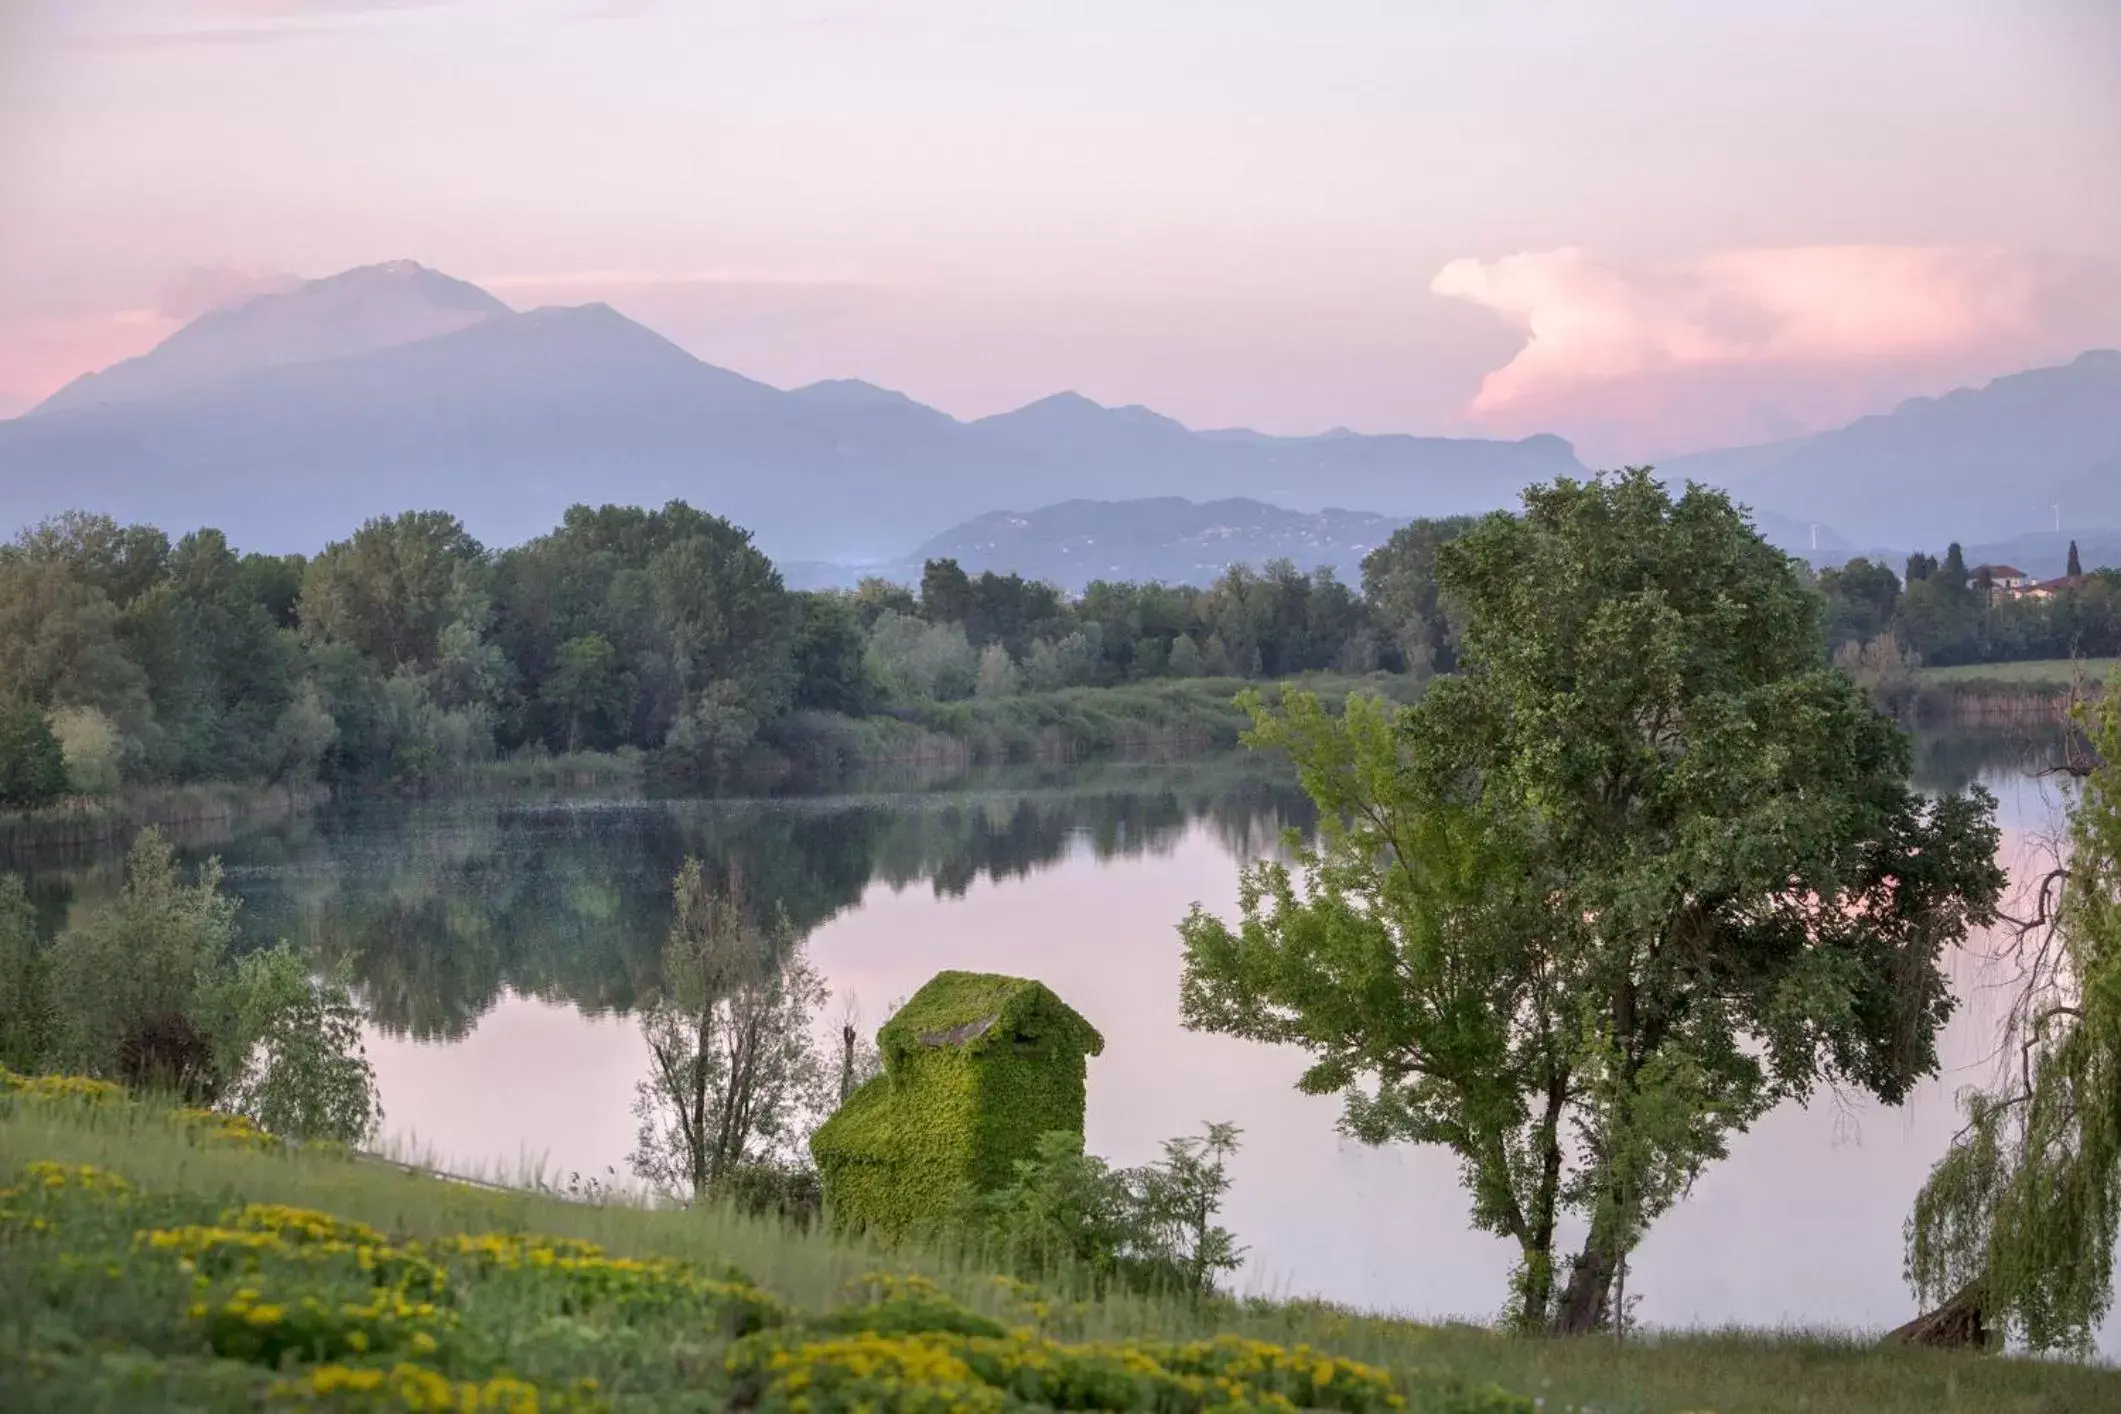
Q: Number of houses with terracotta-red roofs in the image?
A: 2